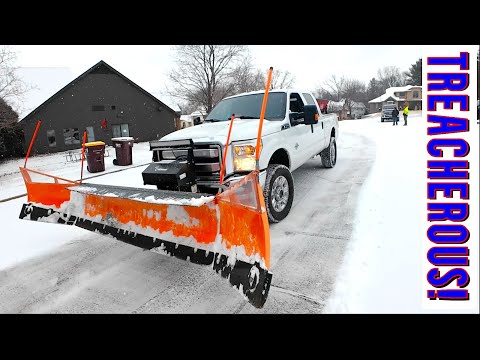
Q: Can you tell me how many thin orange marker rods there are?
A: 4